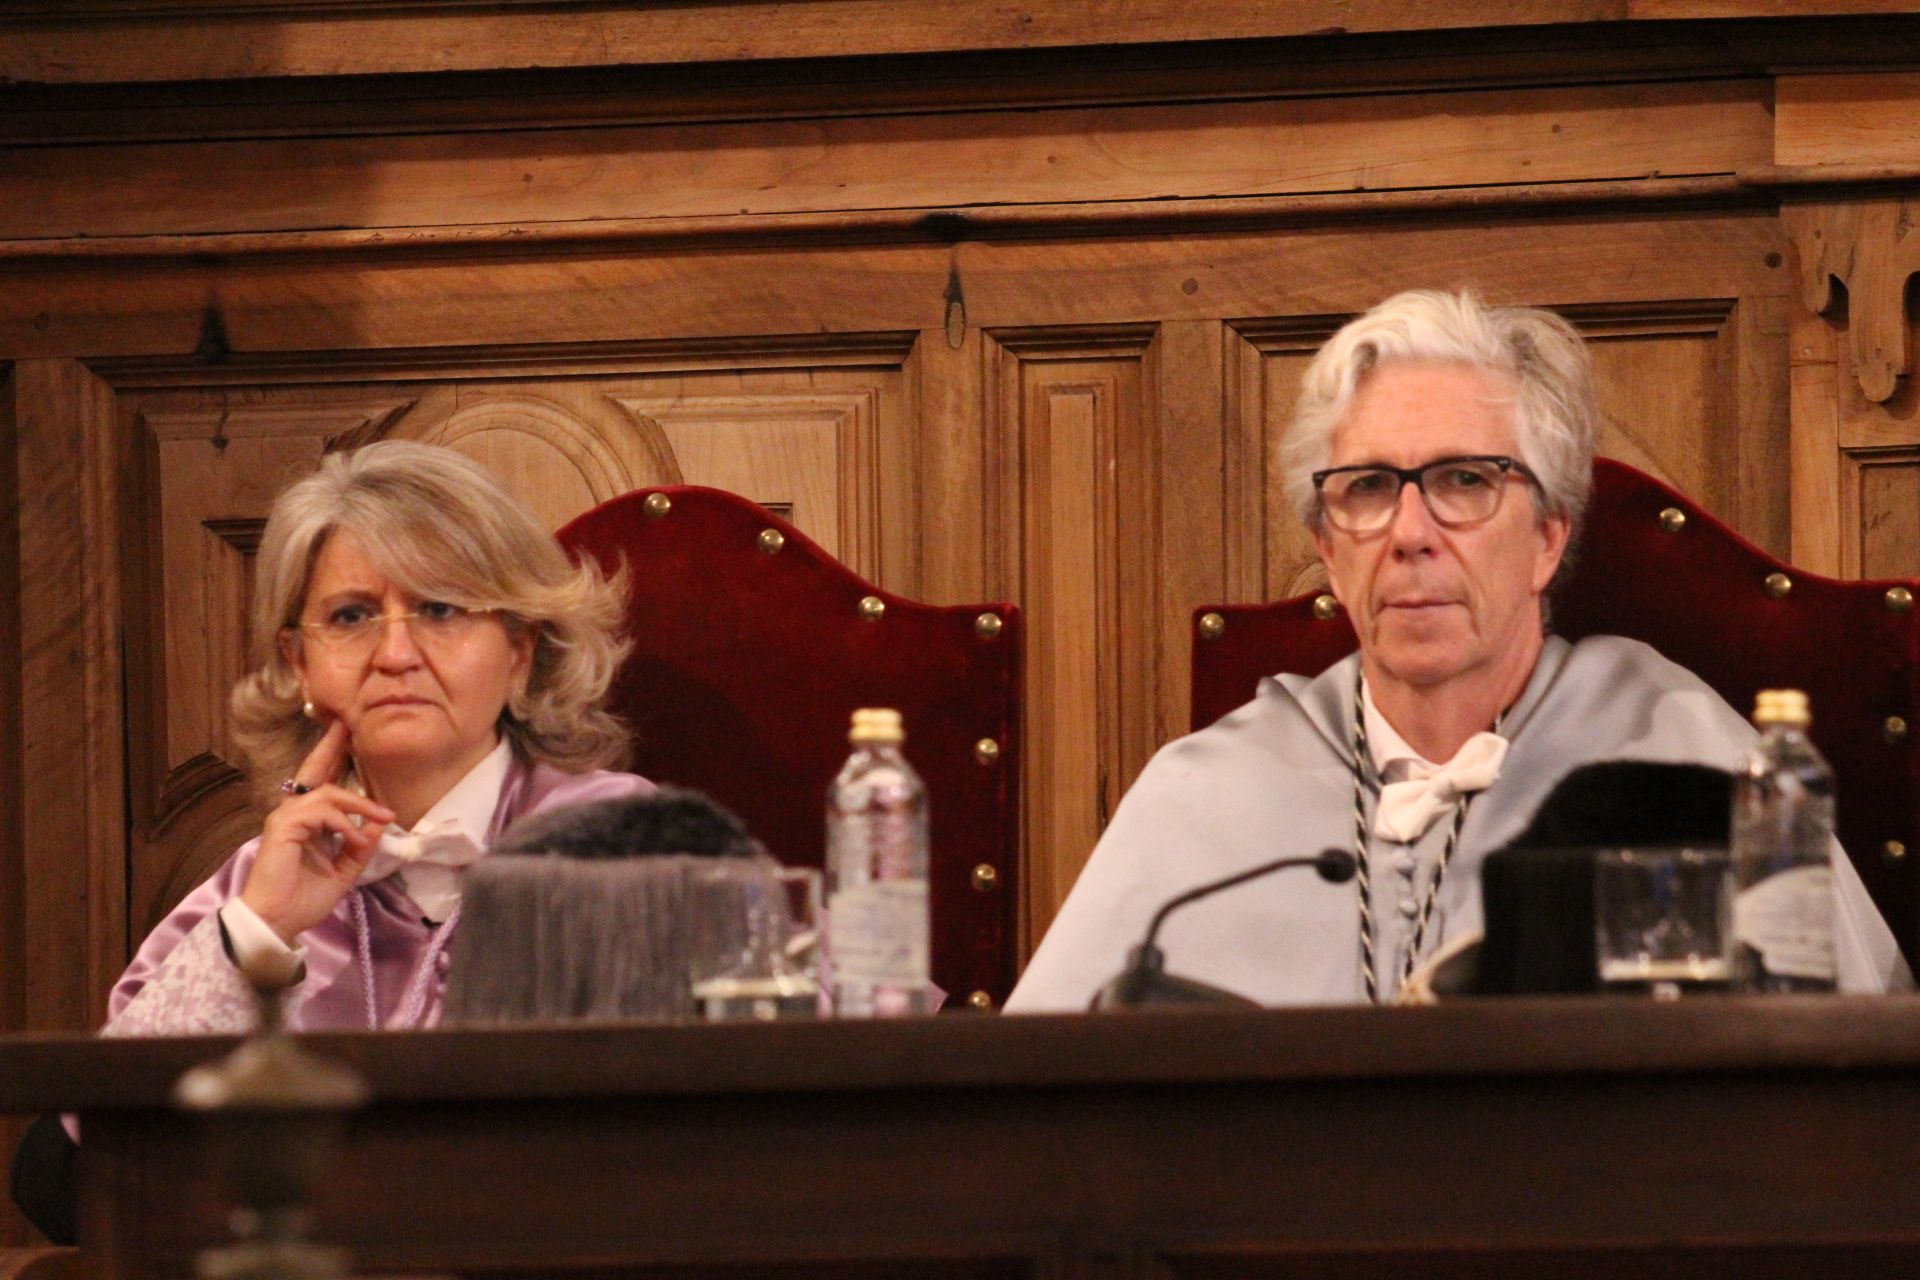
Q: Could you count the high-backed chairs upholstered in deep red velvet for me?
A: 2